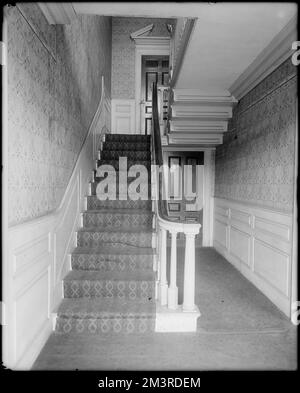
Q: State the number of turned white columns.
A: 3